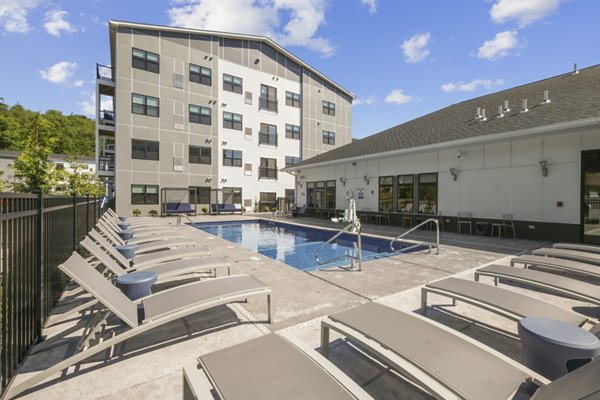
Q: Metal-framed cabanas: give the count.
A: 2